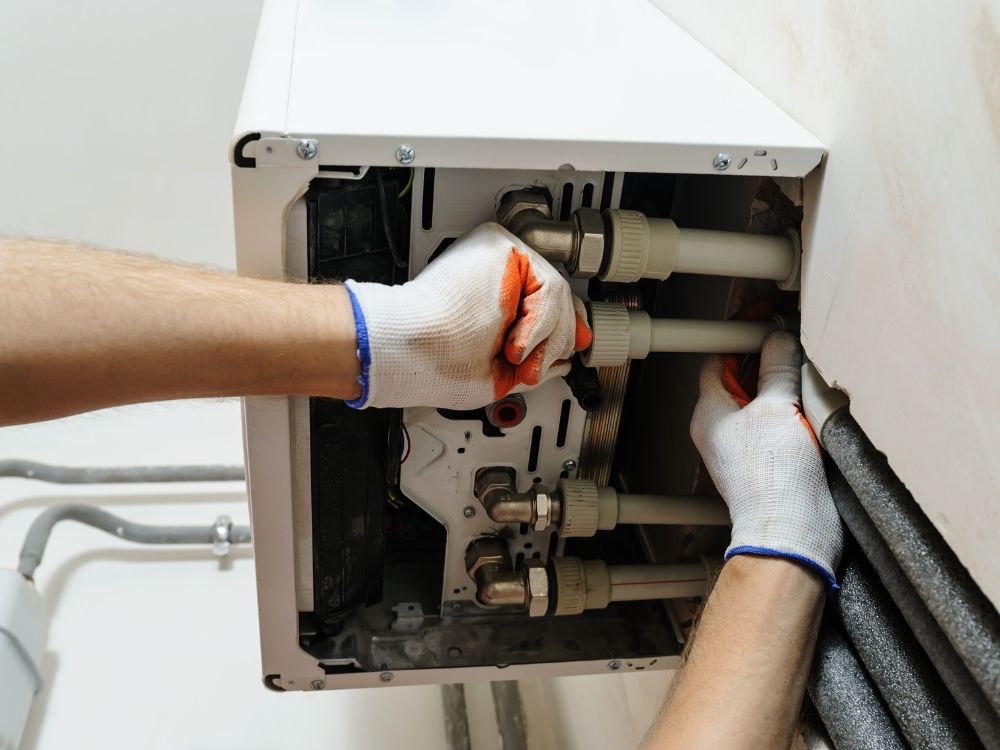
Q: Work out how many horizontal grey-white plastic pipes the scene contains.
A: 4